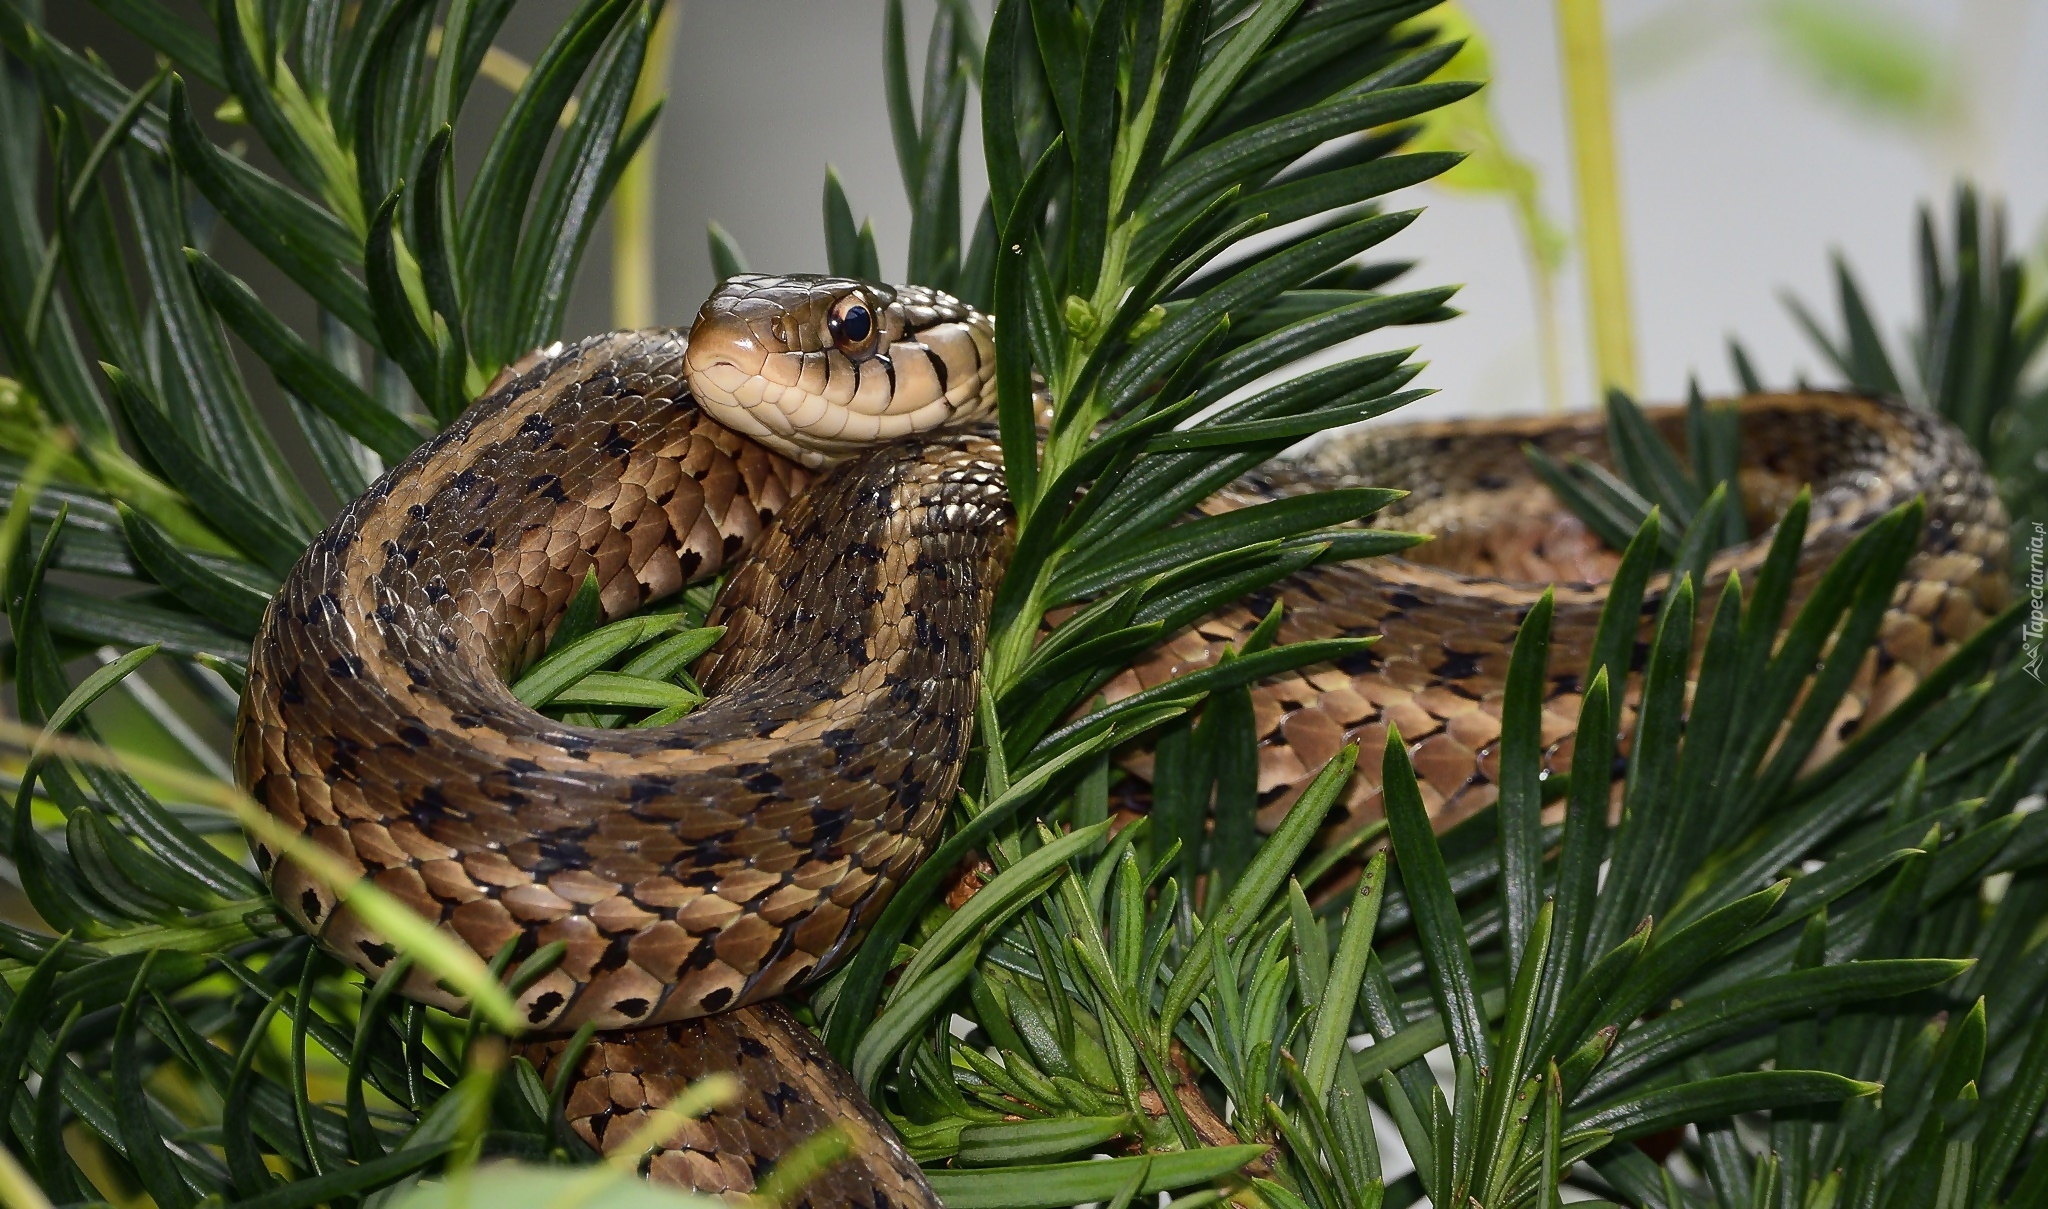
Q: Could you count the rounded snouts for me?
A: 1